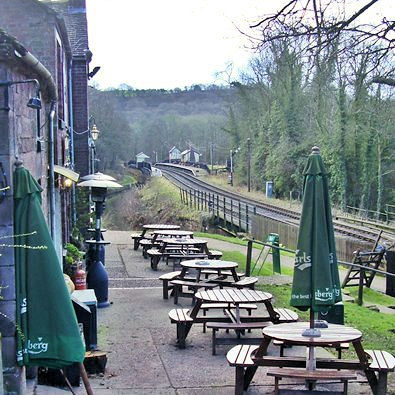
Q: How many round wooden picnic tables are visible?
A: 6